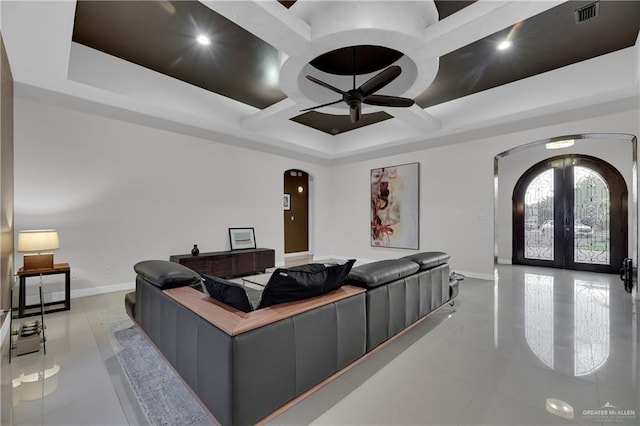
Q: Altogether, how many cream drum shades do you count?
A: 1